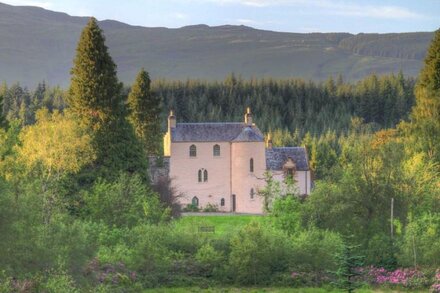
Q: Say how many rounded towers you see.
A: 1